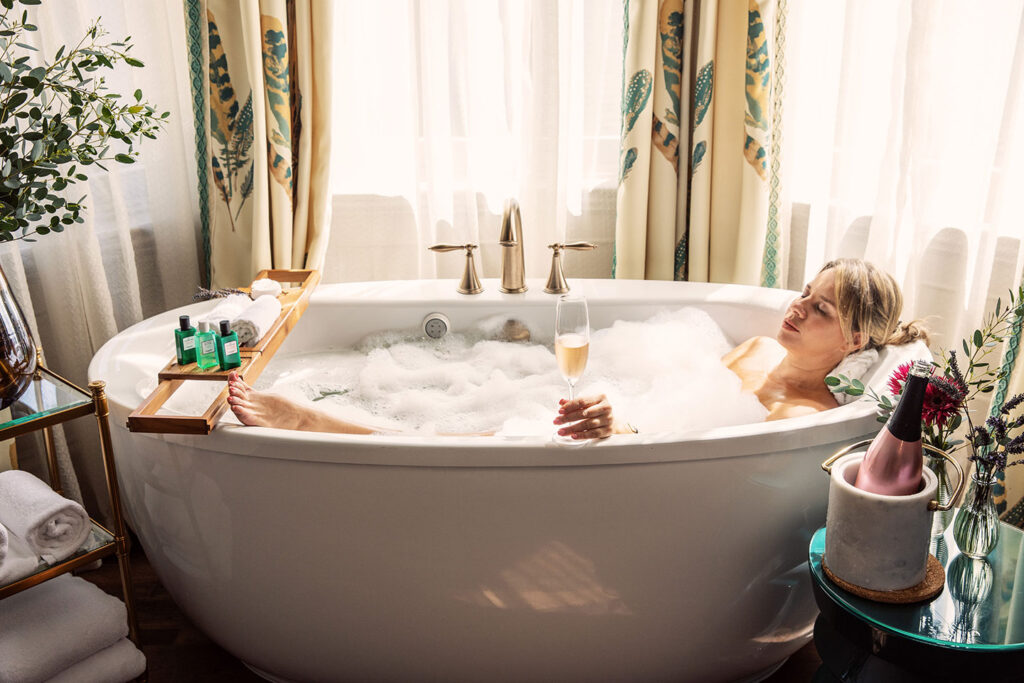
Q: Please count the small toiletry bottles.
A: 3